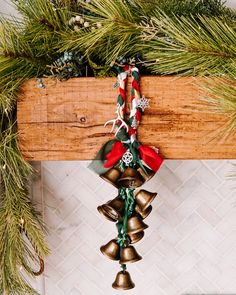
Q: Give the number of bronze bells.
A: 11